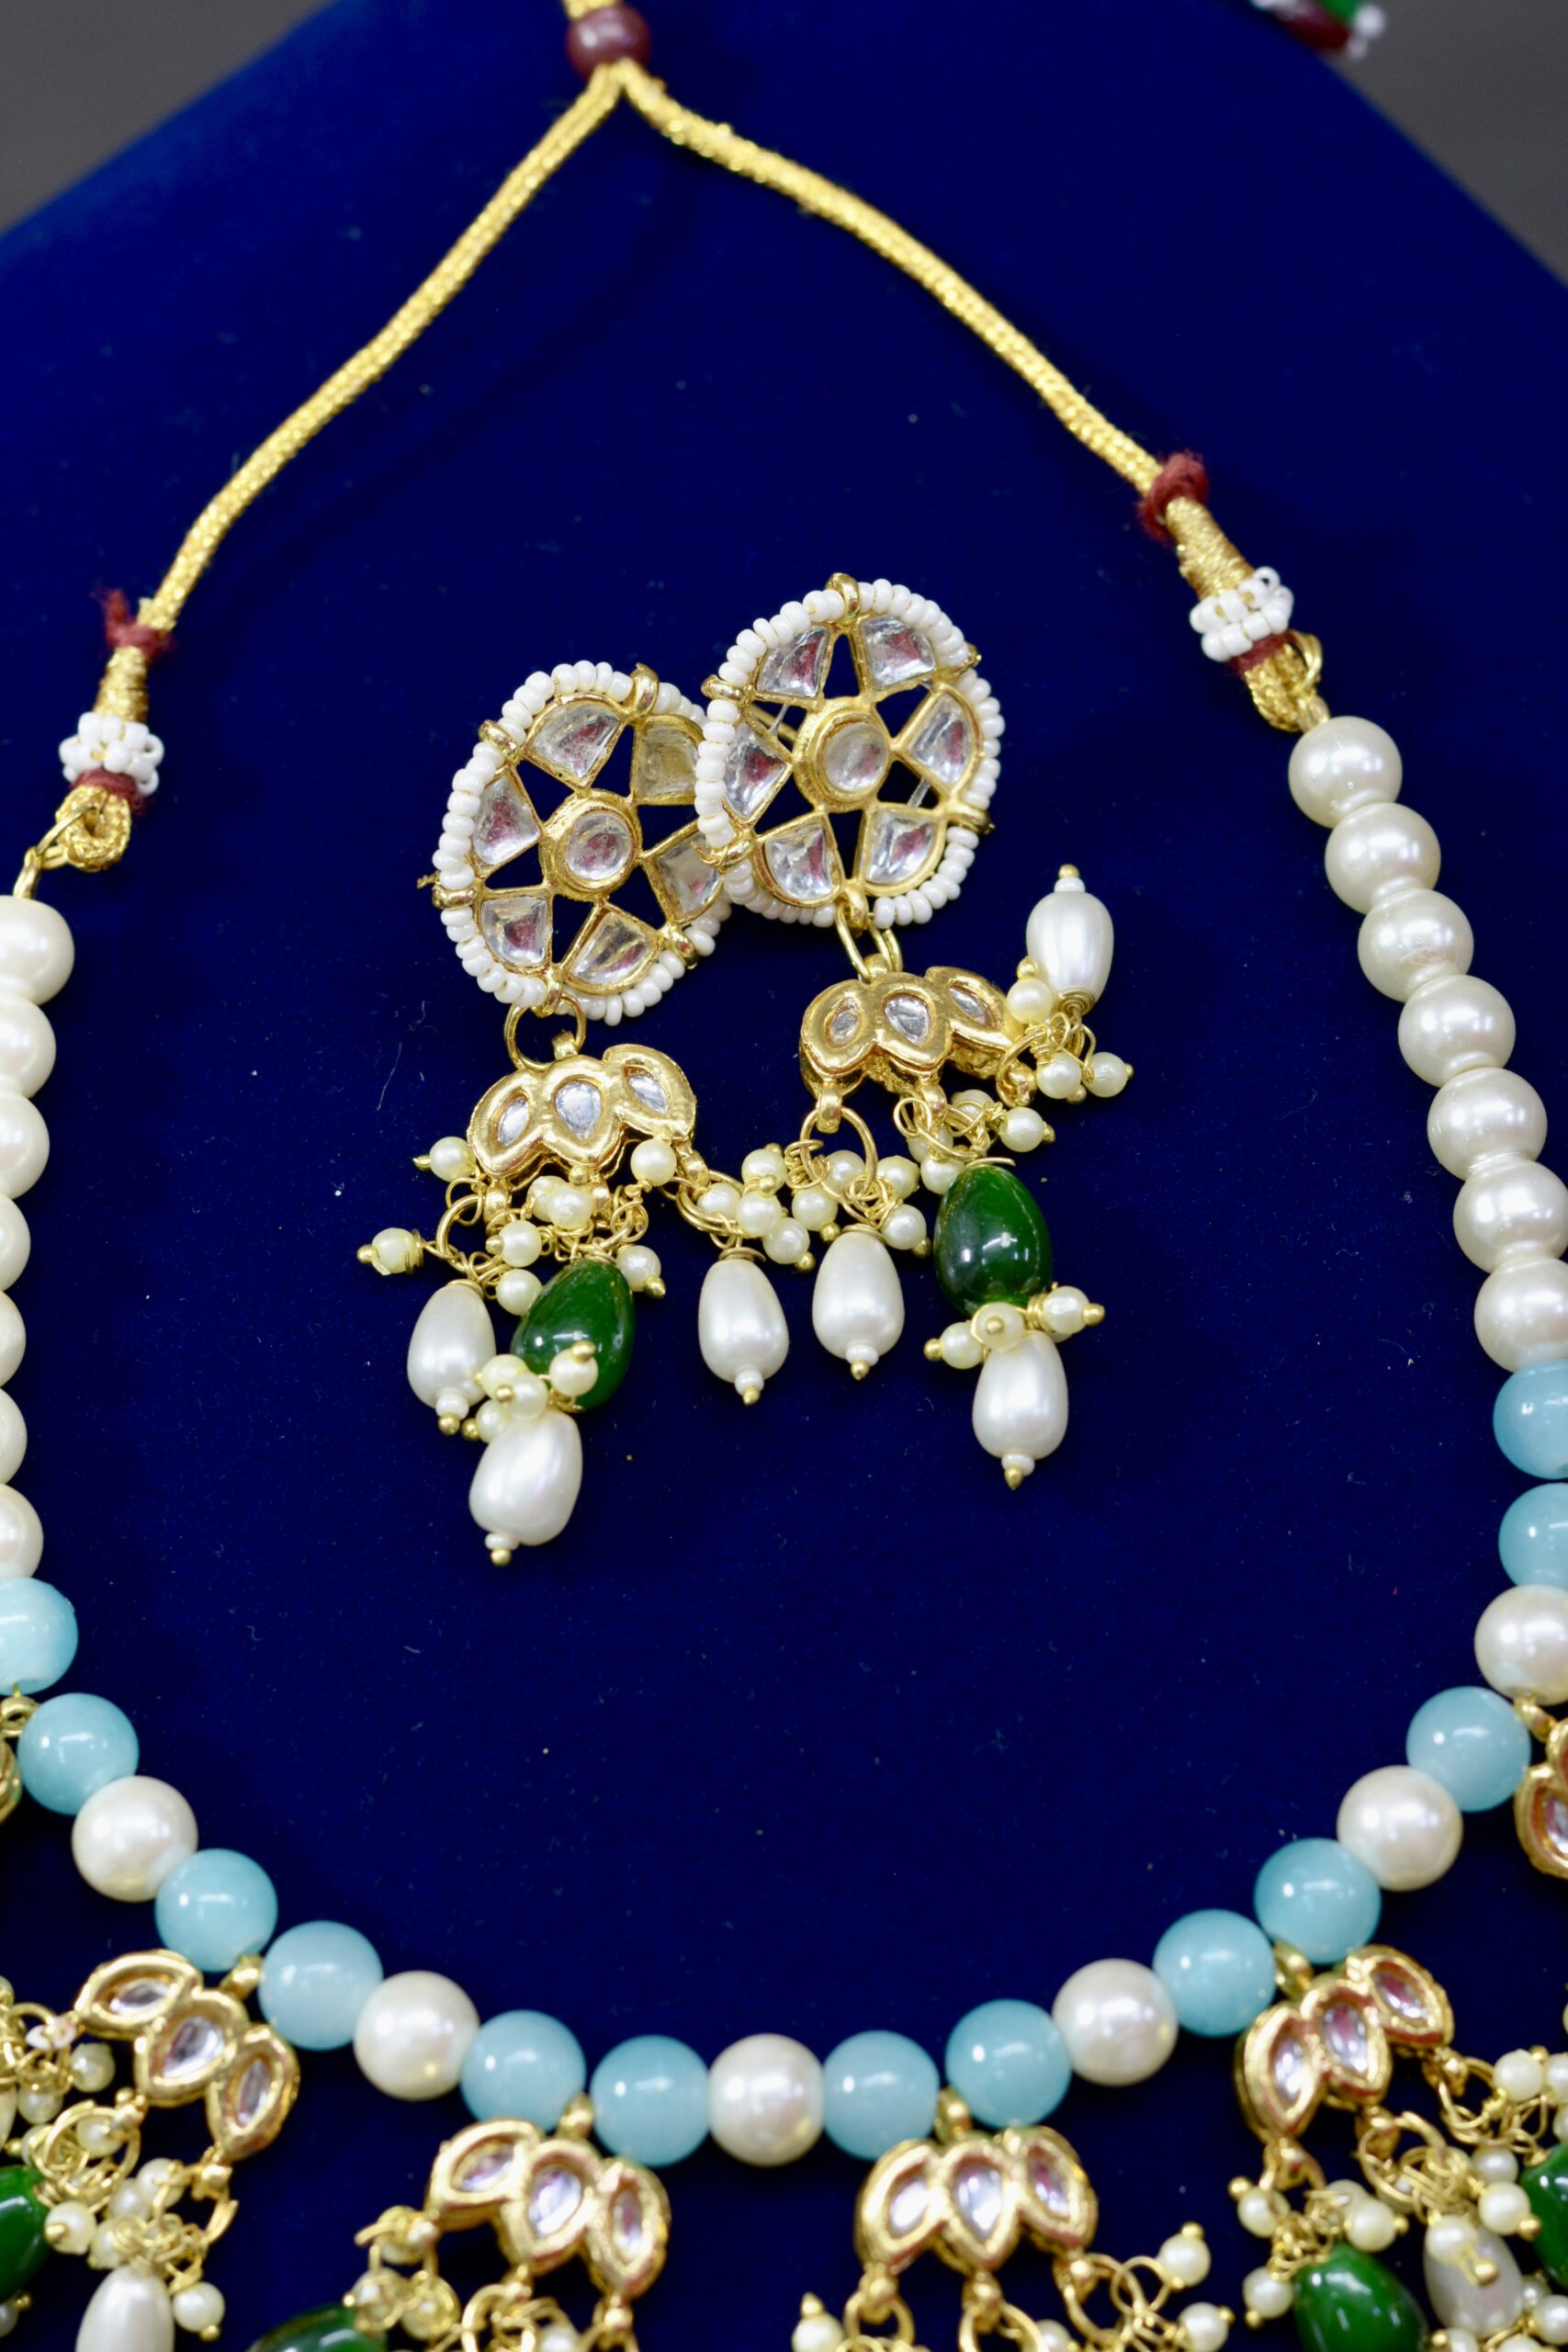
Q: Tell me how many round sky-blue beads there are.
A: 13